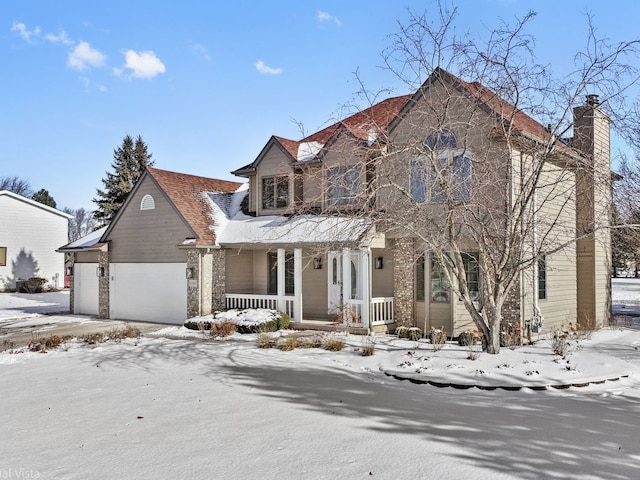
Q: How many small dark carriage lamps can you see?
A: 5